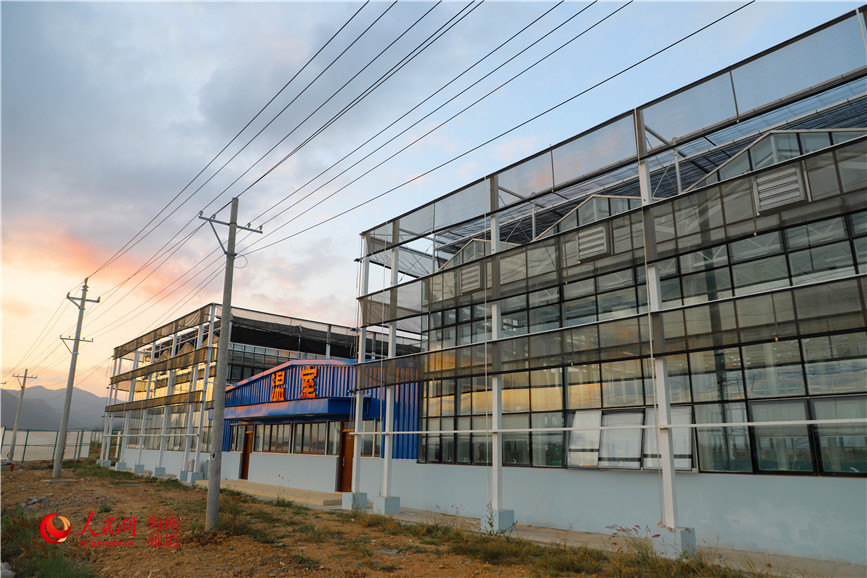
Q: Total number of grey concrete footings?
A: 11